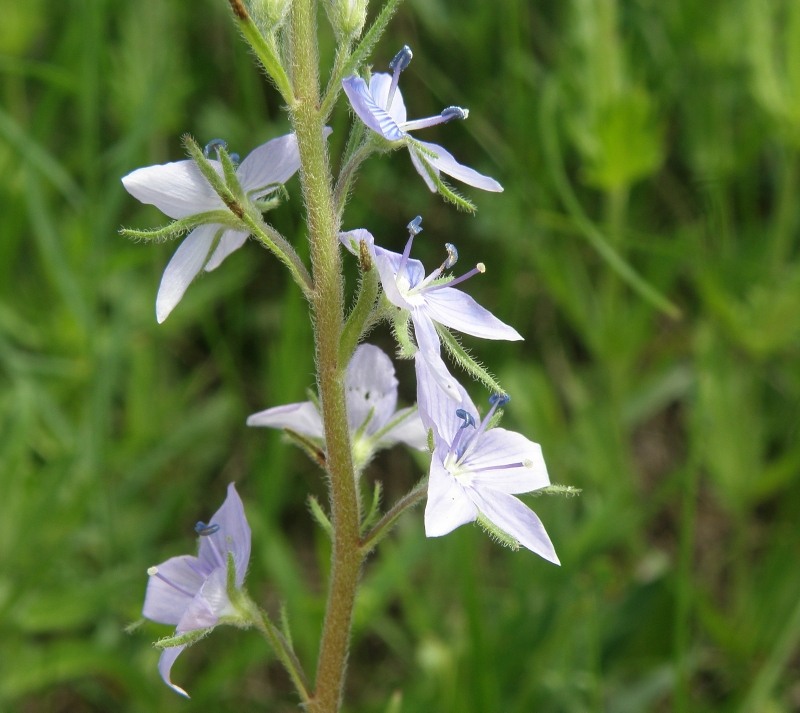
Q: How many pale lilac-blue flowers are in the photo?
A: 6